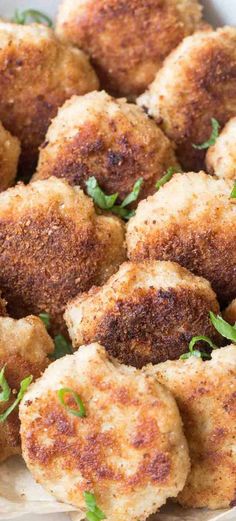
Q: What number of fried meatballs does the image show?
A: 12